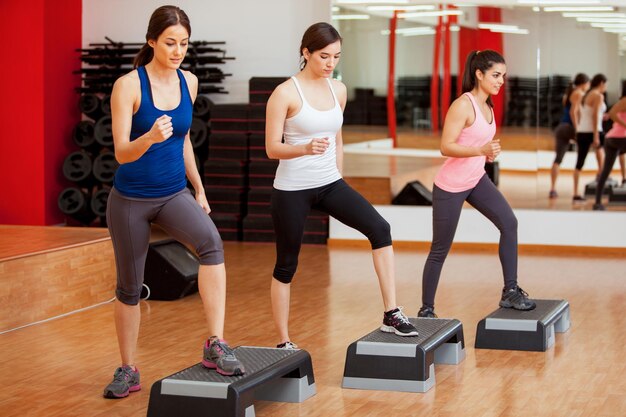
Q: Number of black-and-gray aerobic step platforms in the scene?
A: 3